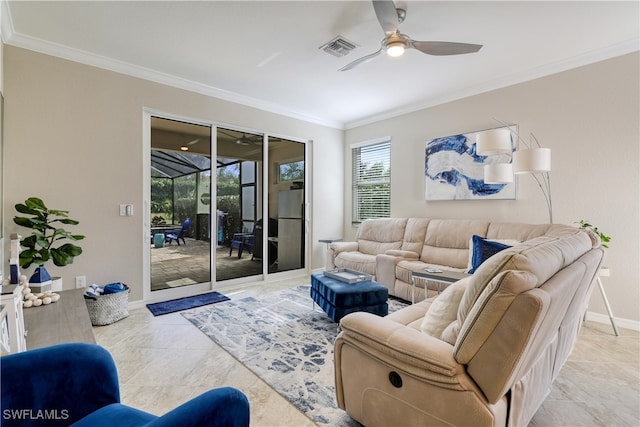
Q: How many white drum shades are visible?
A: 3